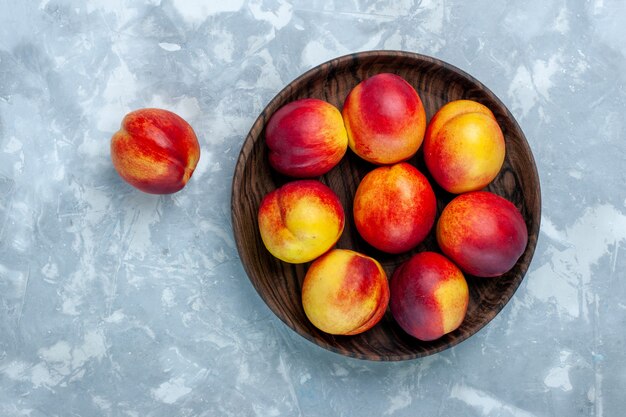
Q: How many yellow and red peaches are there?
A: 9